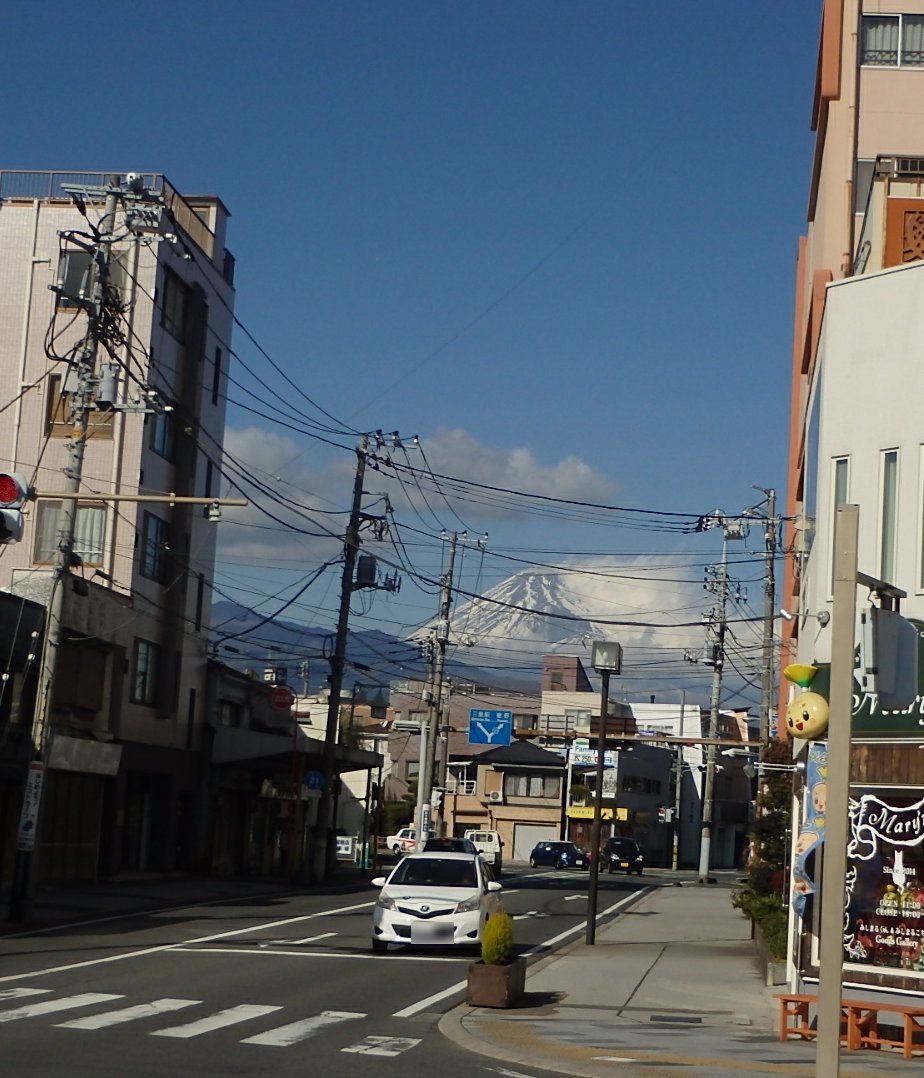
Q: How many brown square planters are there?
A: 1